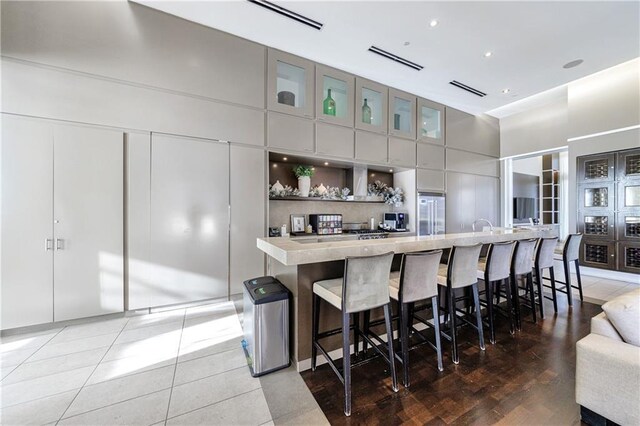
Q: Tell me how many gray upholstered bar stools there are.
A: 7